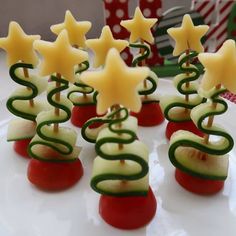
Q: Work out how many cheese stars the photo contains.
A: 8